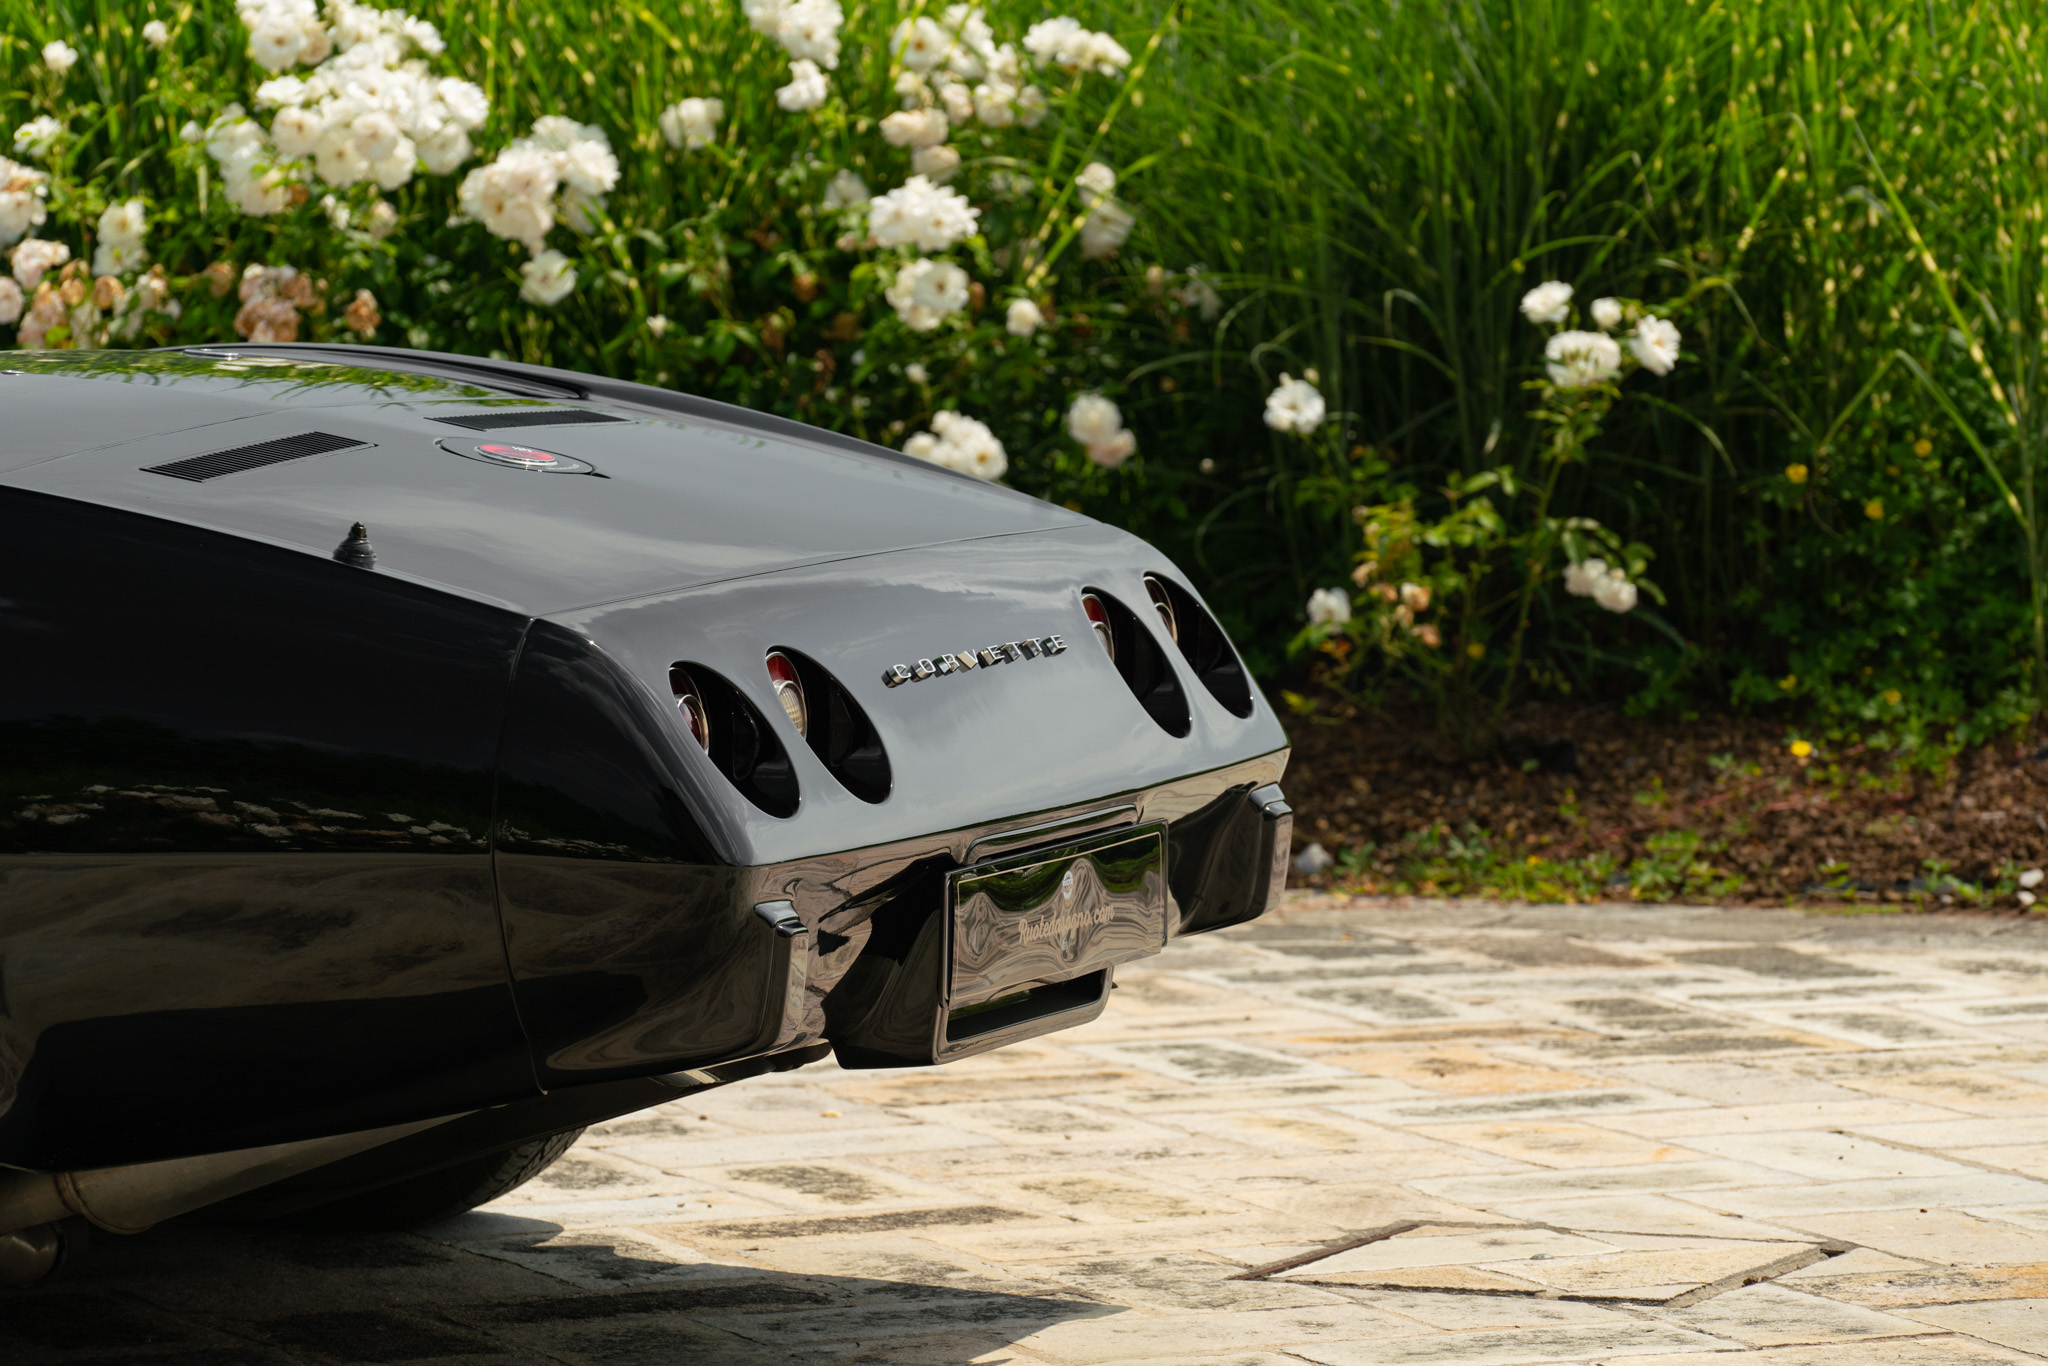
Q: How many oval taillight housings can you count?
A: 4